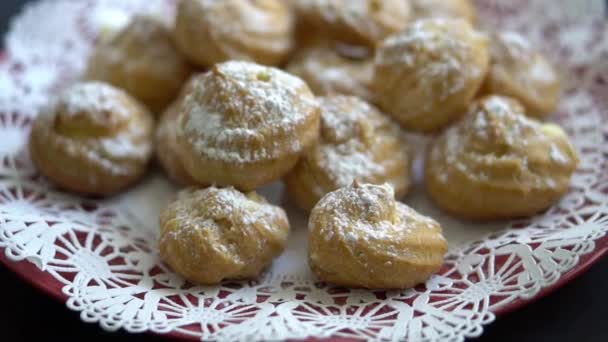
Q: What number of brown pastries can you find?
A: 14